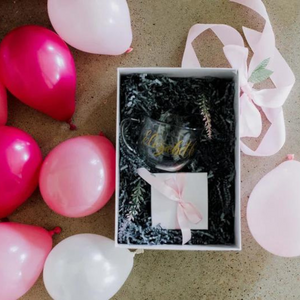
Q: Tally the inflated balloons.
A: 8